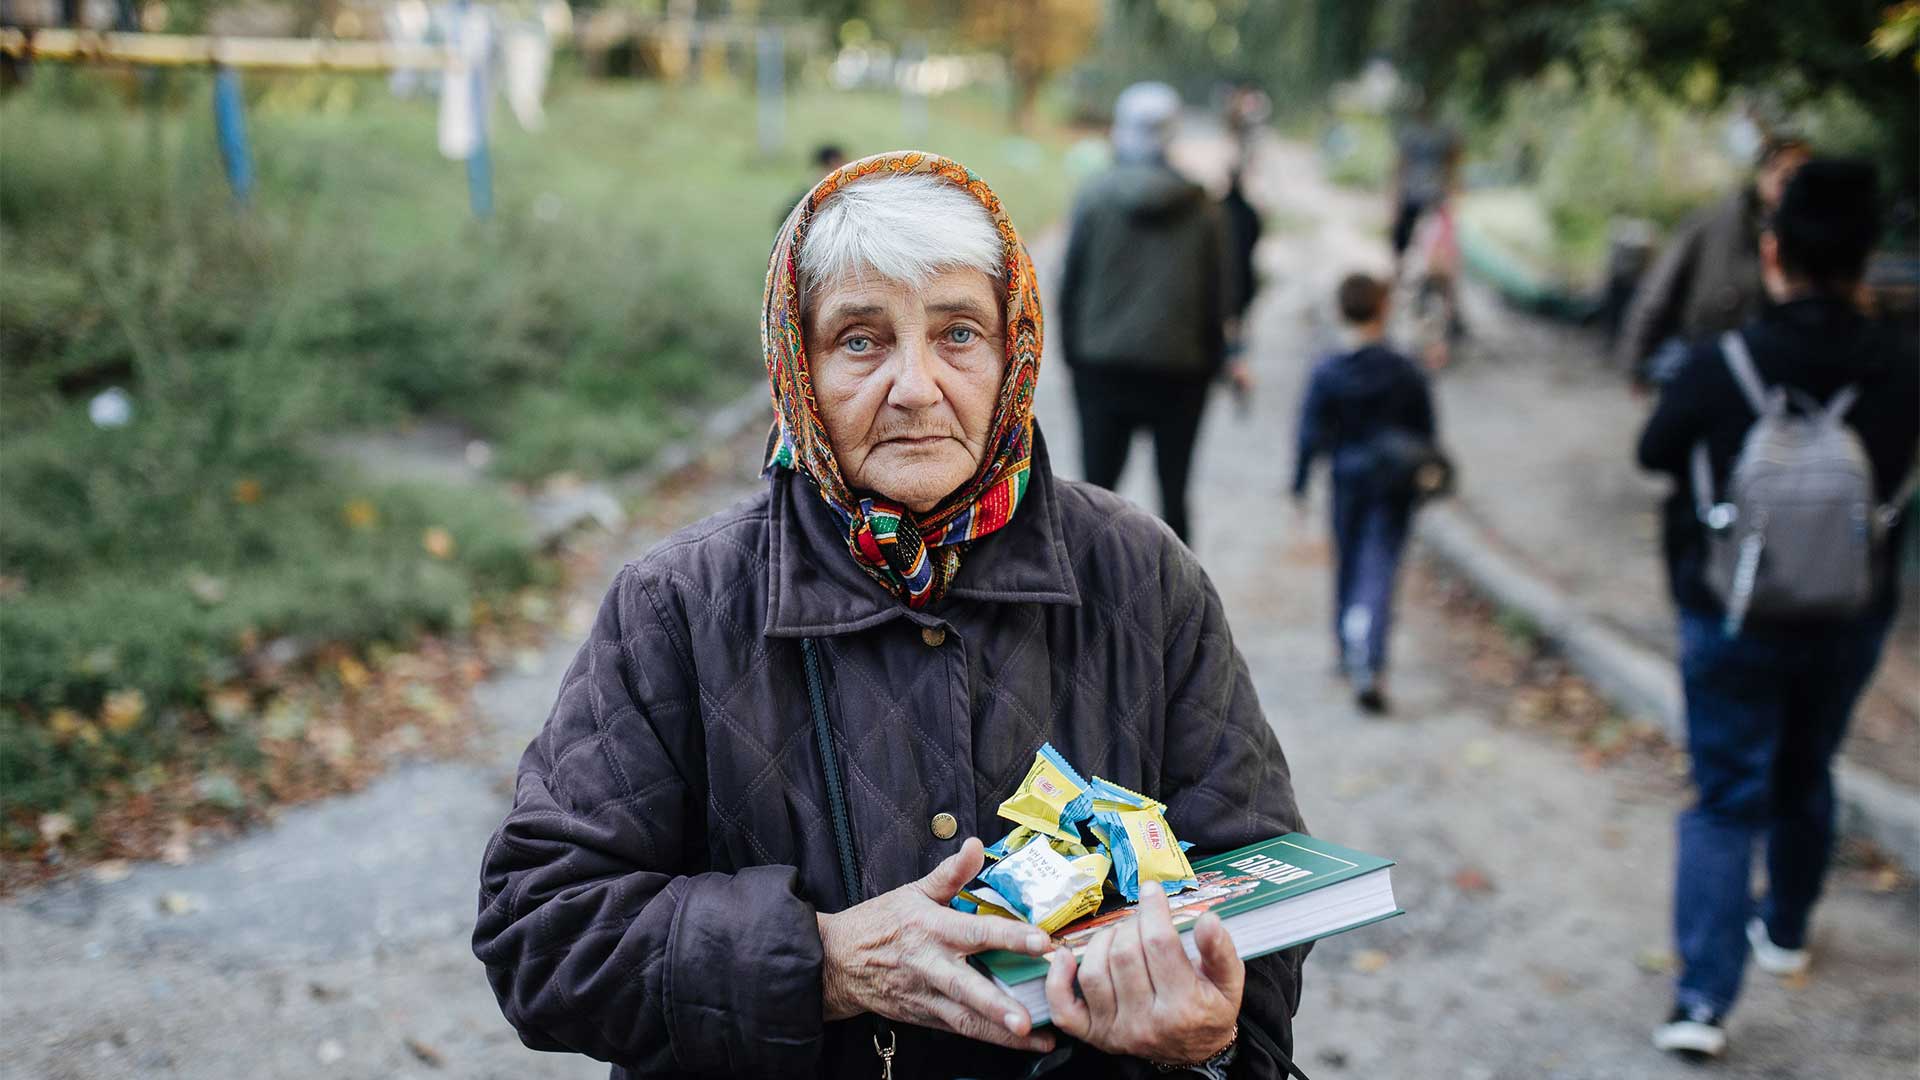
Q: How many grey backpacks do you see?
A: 1